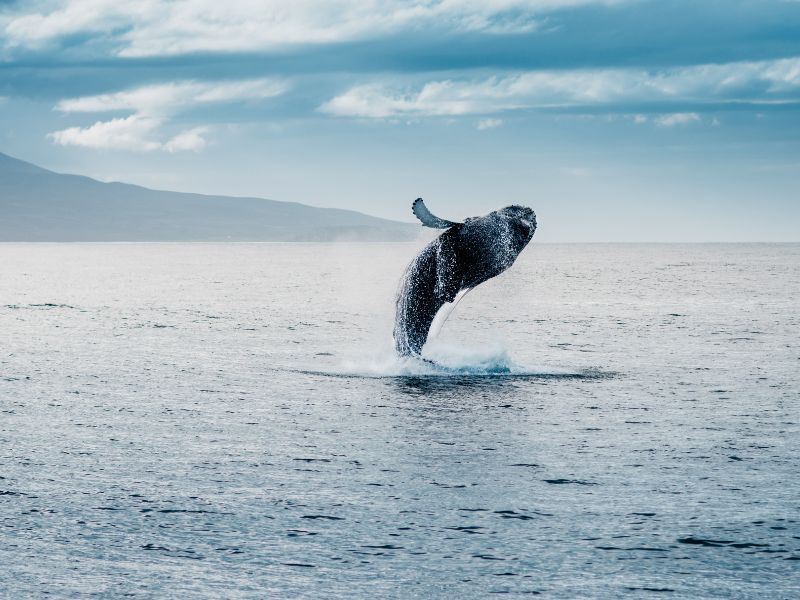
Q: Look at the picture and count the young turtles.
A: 0